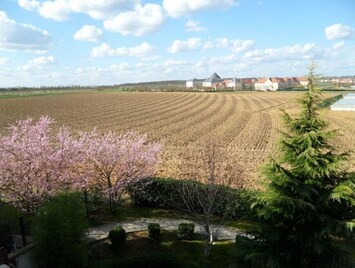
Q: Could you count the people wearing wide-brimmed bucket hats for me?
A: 0